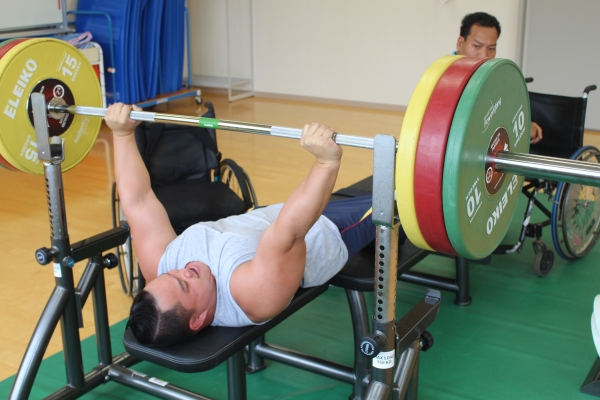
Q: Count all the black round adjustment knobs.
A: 4